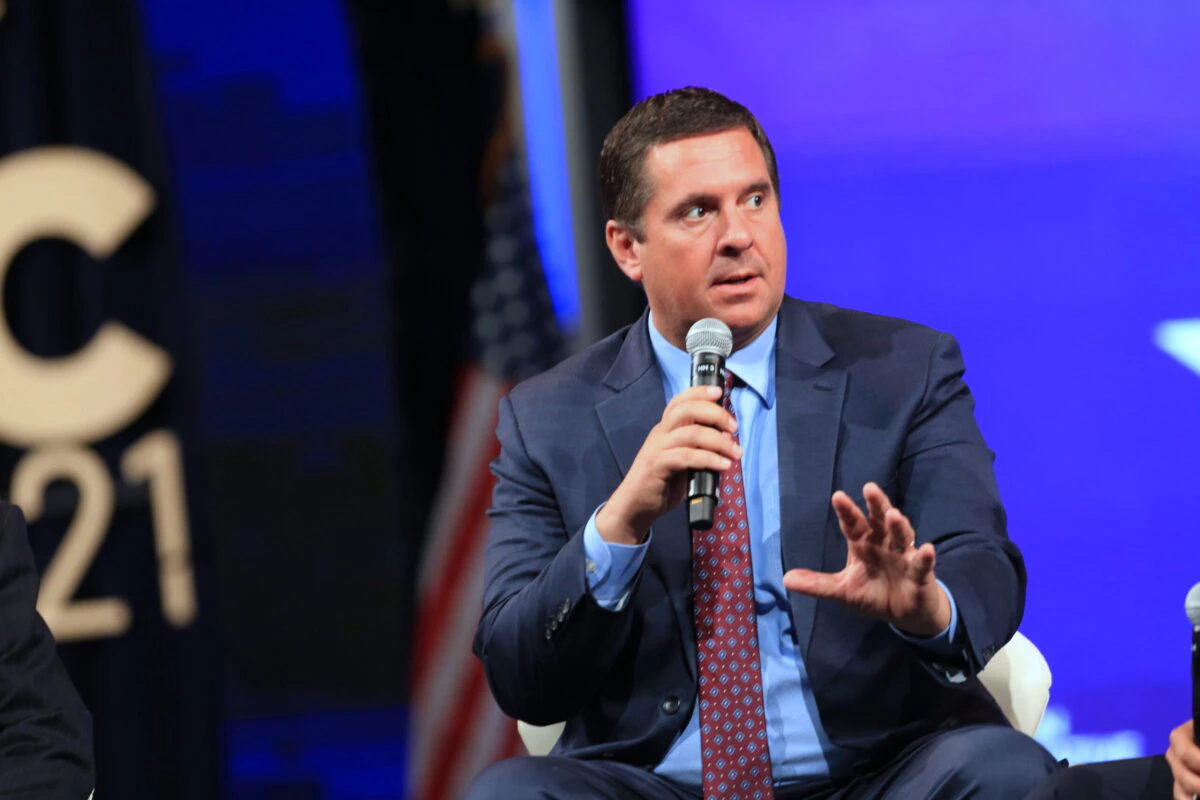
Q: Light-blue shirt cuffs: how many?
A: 2